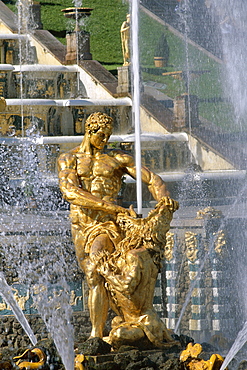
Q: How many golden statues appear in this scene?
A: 2